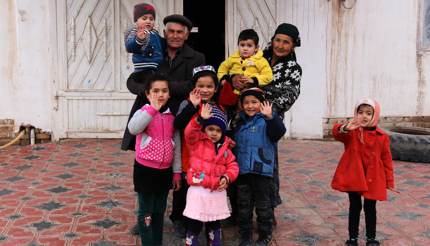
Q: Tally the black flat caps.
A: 1